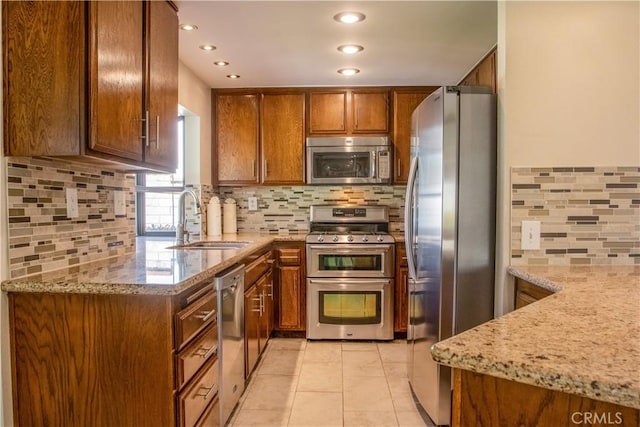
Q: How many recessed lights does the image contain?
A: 7